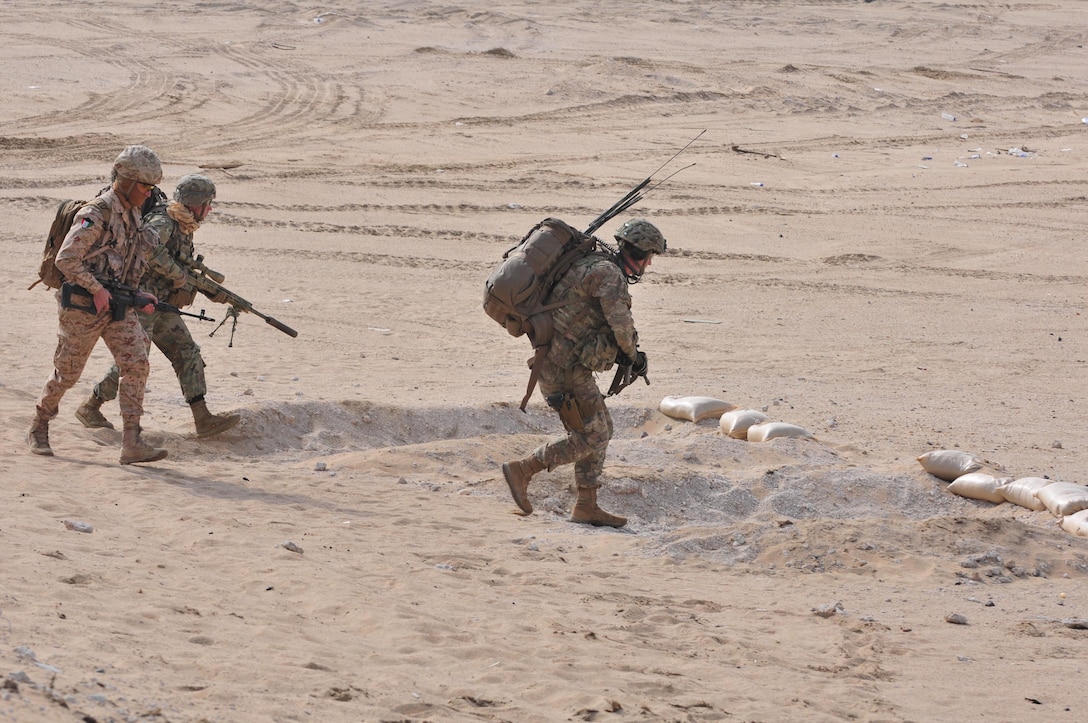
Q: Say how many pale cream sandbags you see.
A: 8